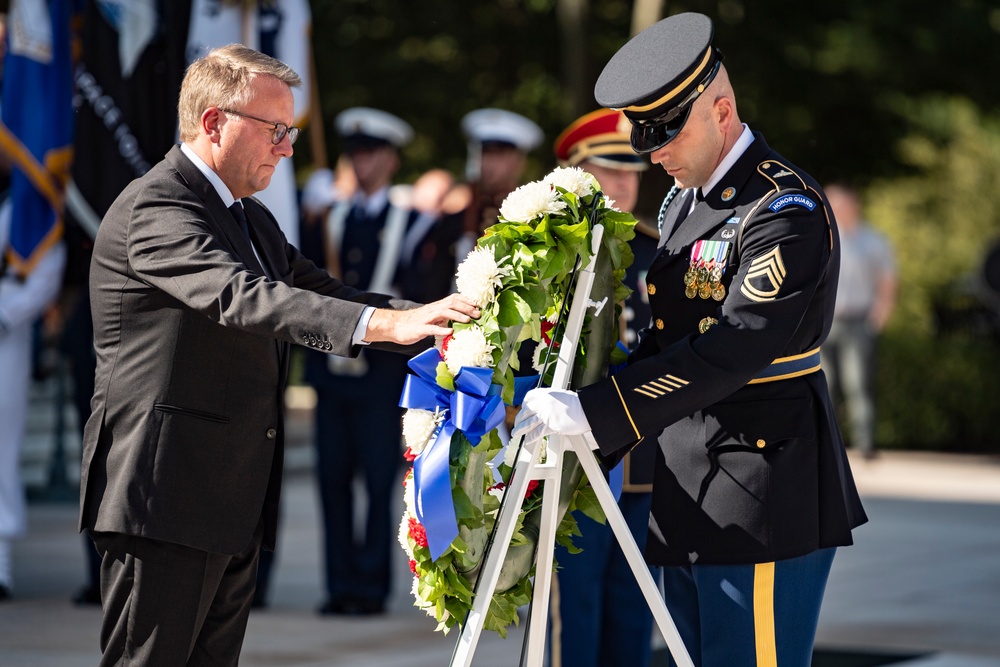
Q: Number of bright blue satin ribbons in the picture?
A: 1